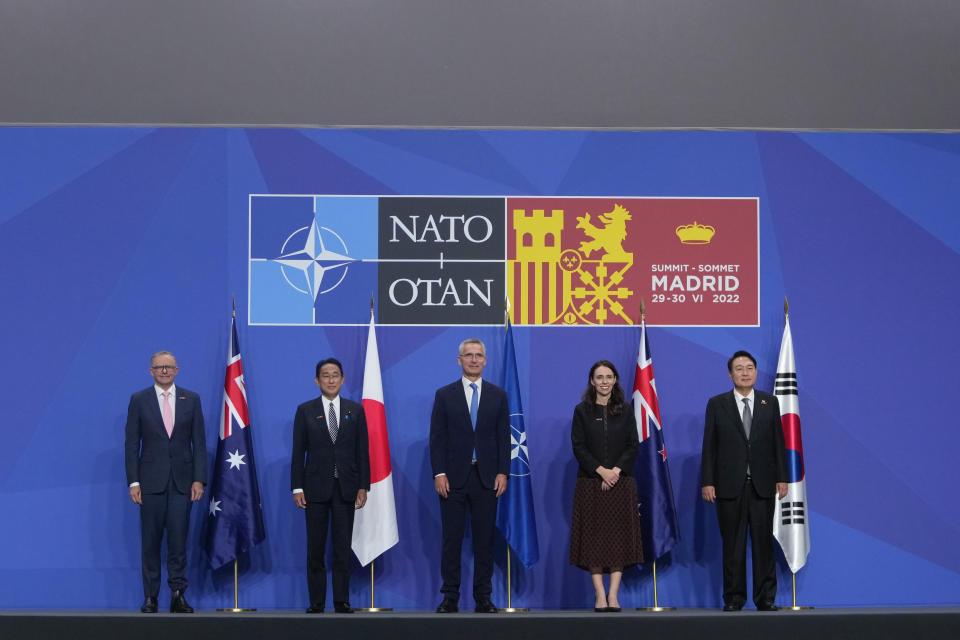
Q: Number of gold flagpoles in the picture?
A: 5